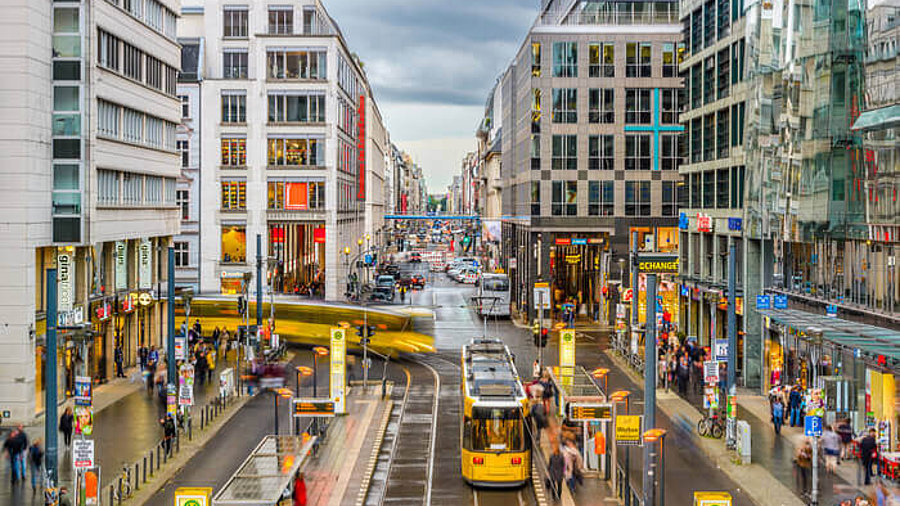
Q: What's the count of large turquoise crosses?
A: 1